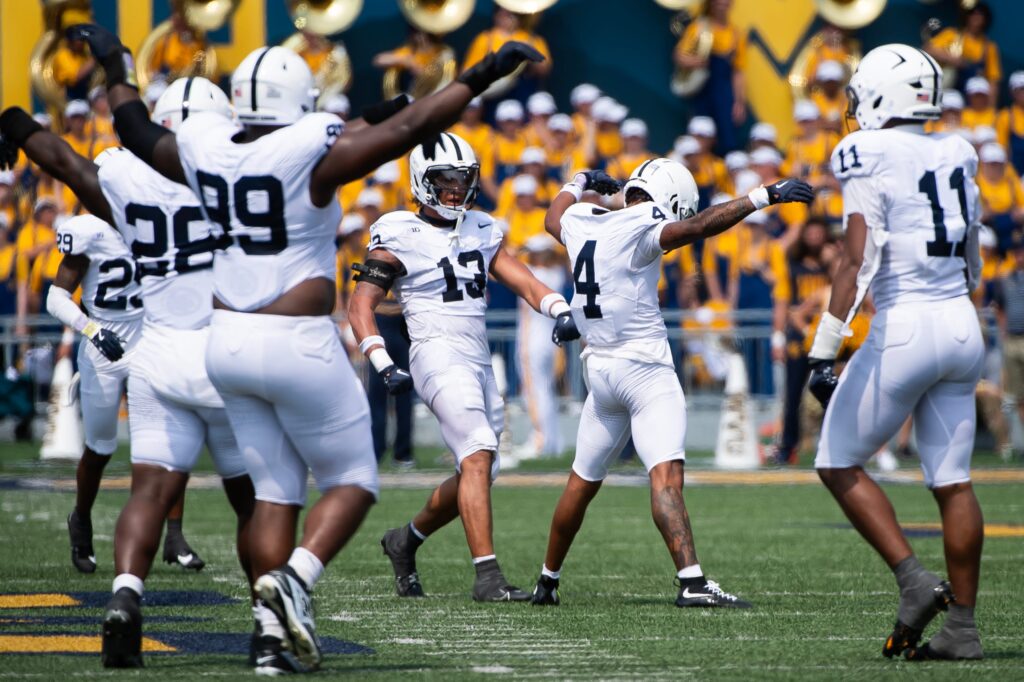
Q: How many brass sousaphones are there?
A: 8